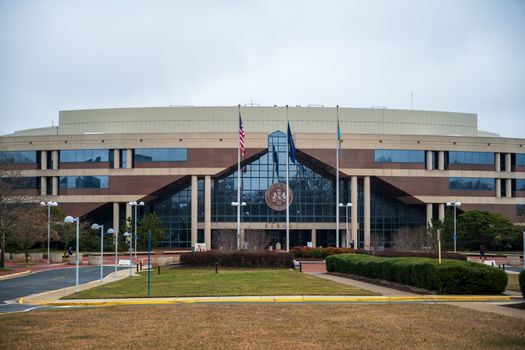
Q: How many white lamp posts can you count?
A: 9